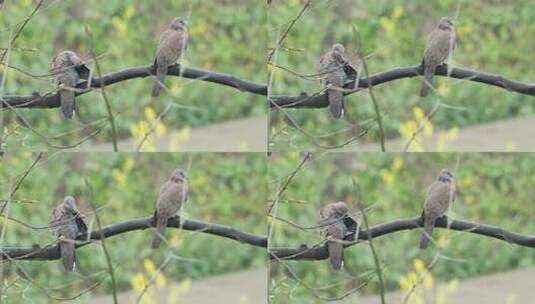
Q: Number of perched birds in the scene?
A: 8